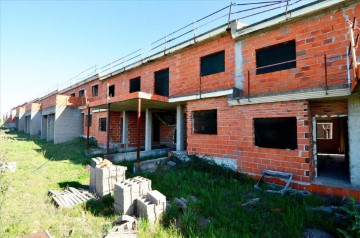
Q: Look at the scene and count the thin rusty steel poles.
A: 3